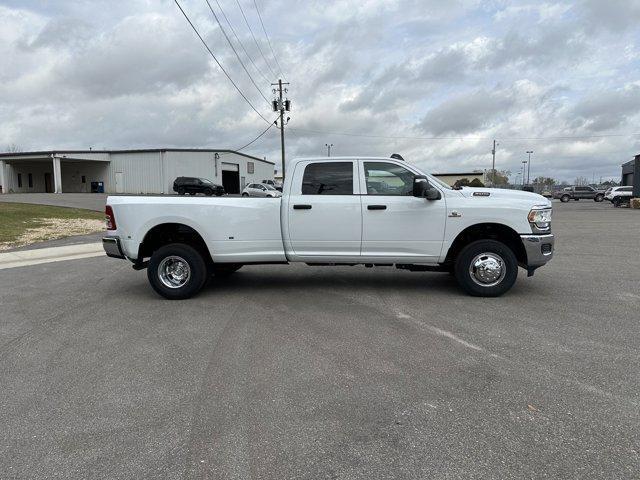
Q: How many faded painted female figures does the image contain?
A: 0